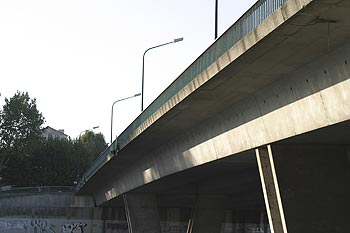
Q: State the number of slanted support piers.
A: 3